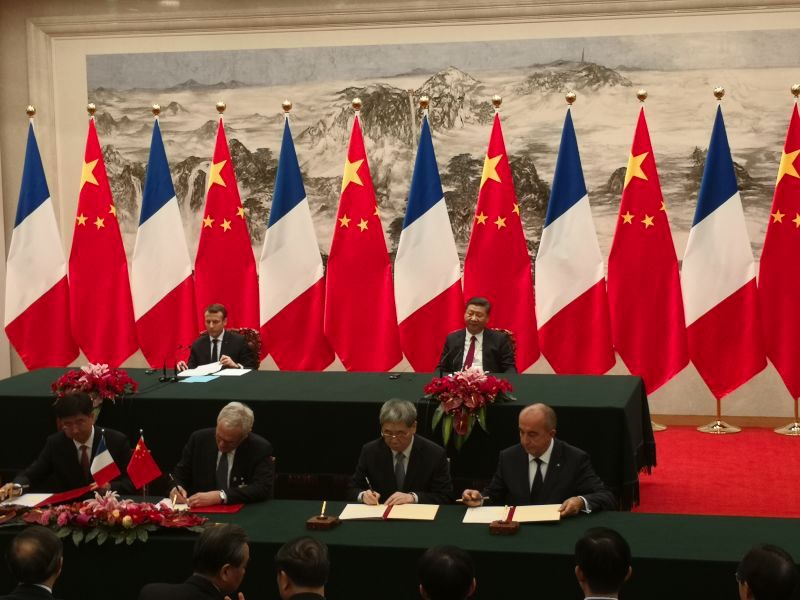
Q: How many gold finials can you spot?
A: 12